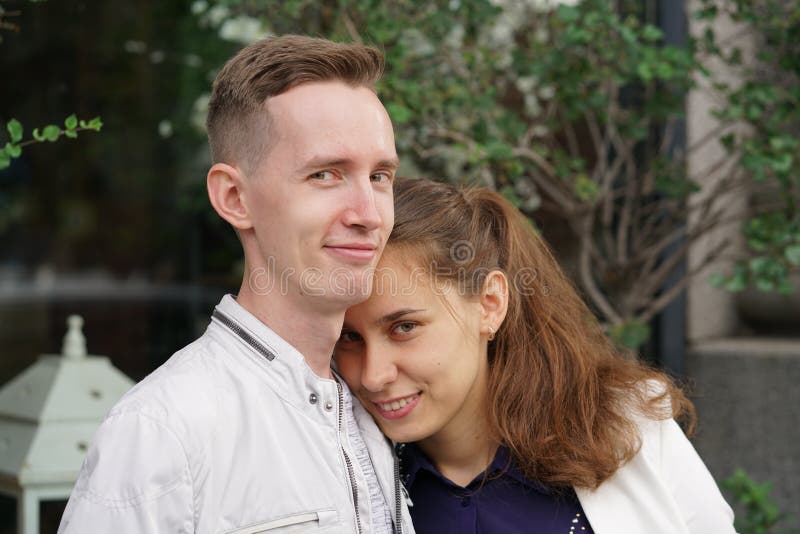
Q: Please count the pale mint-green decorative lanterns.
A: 1